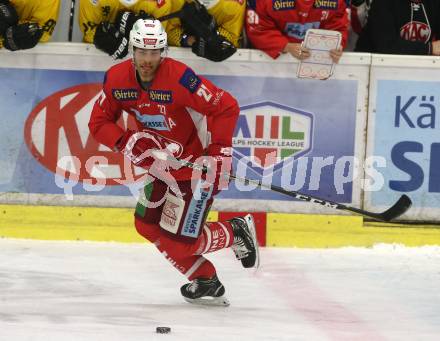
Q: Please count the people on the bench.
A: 5